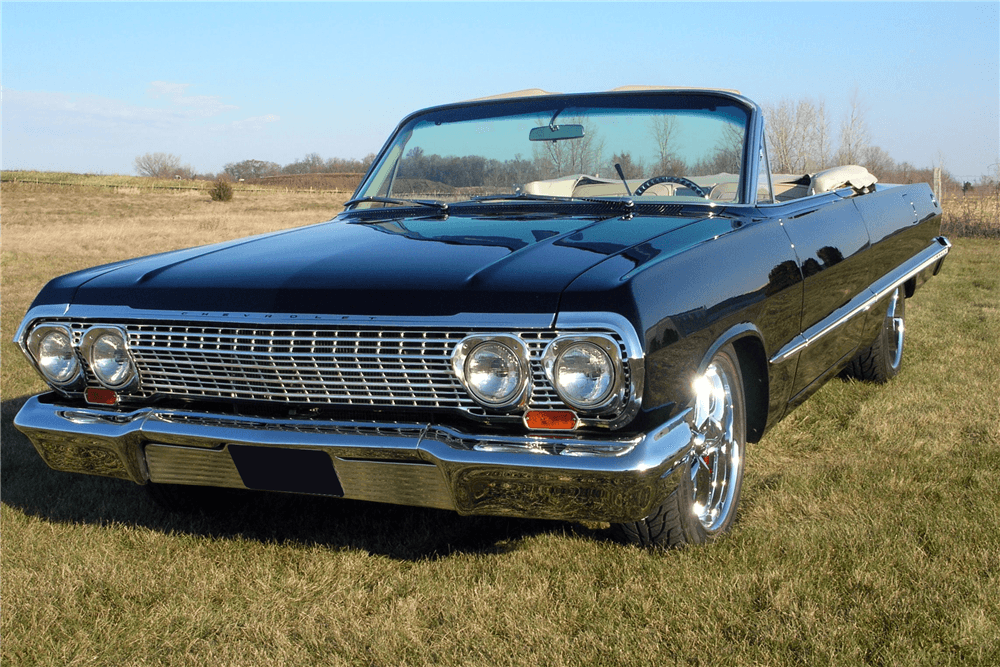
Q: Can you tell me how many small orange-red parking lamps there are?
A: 2